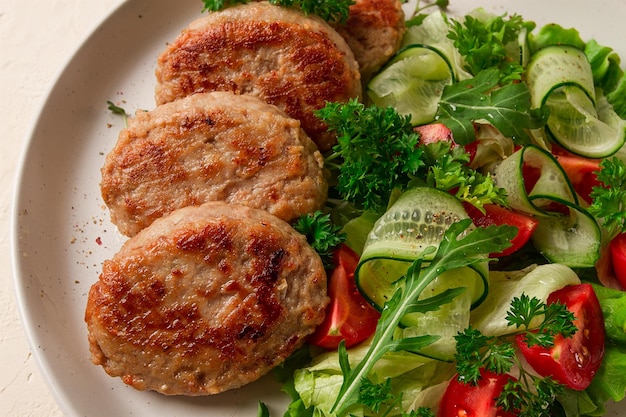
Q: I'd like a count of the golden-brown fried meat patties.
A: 4